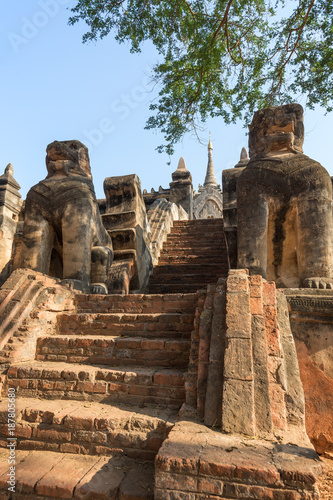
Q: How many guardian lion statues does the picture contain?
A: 2